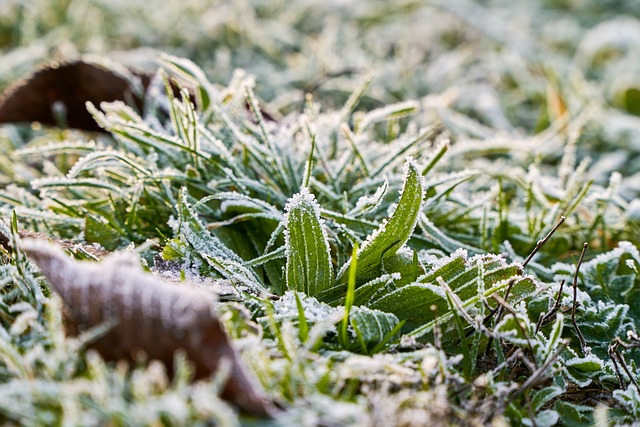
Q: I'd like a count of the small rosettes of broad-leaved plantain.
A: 1